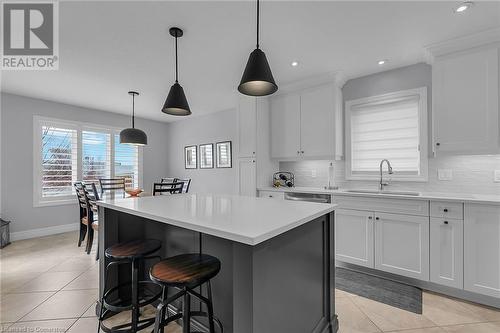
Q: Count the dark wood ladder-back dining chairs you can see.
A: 6